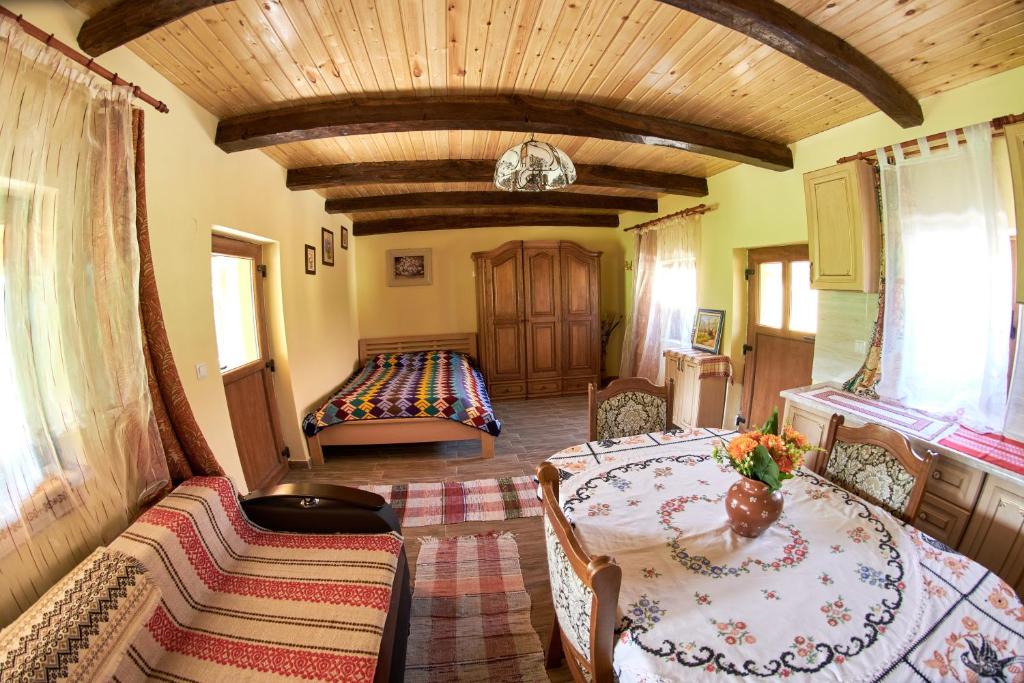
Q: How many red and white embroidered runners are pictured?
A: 2